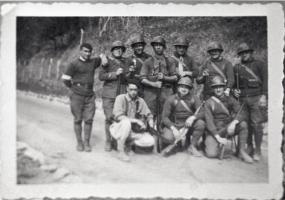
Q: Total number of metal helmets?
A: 8